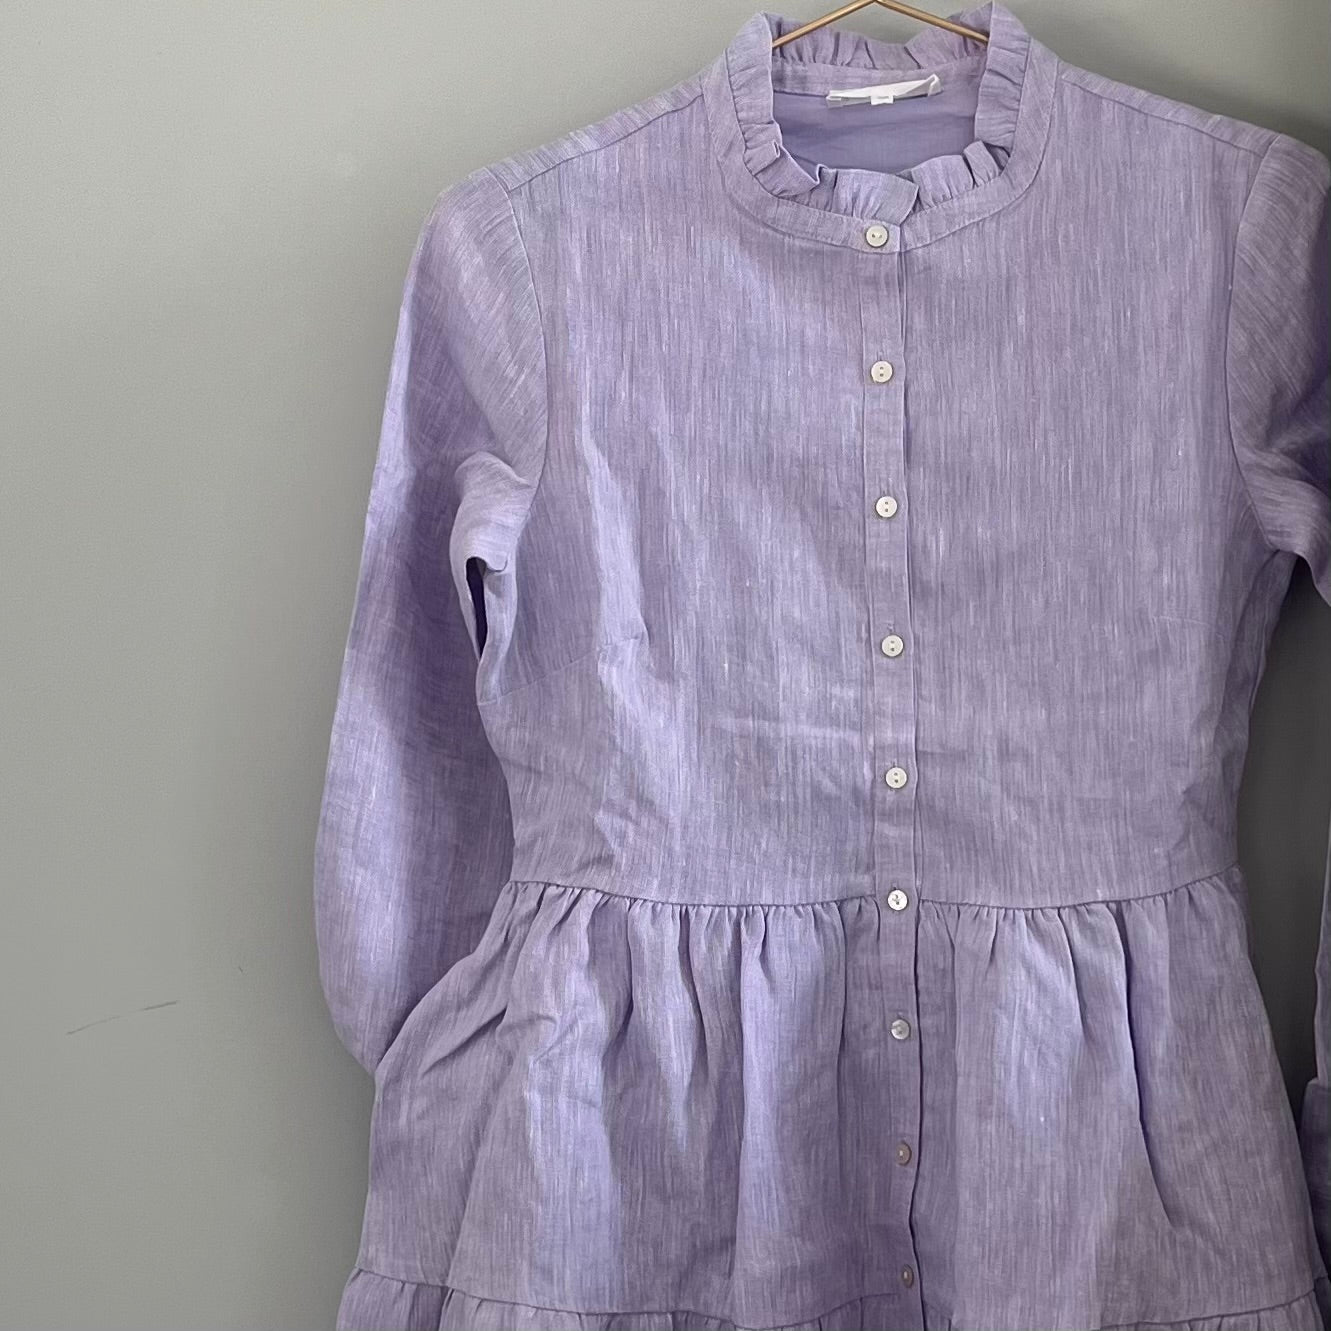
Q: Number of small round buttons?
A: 9